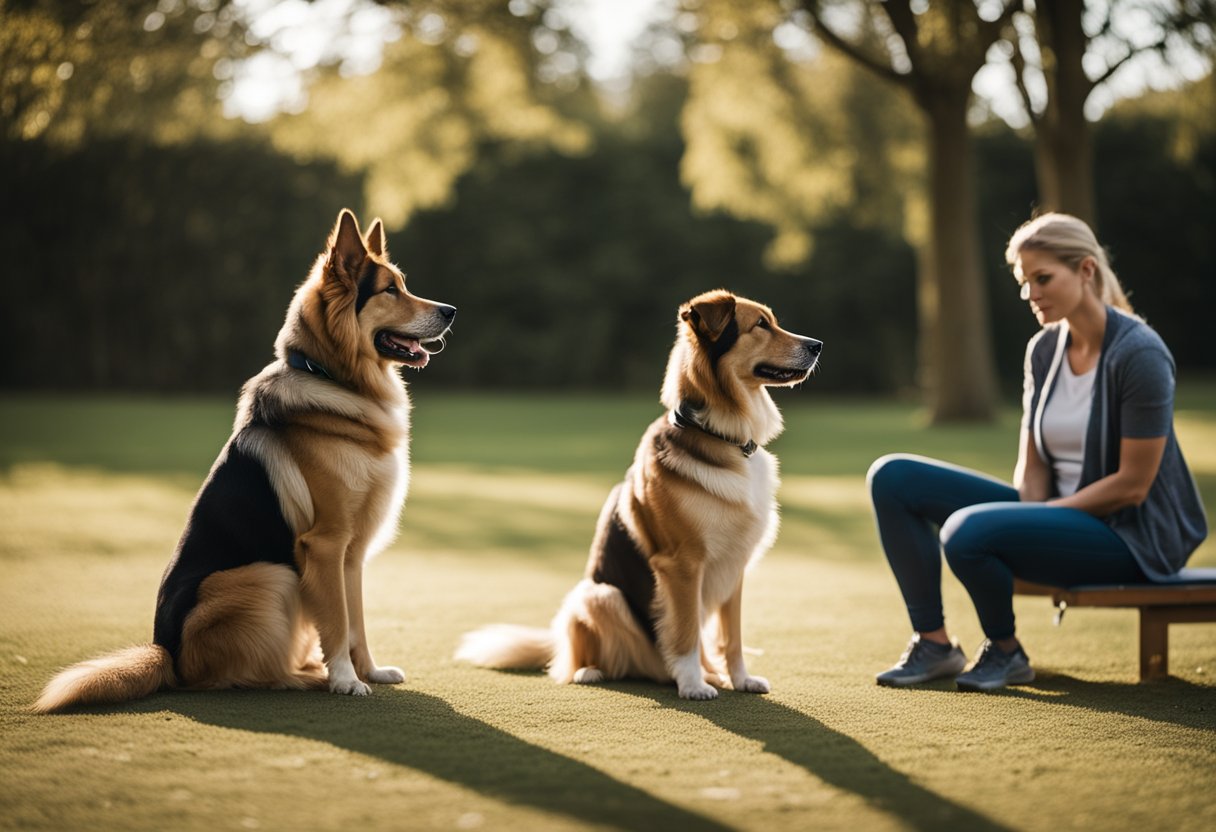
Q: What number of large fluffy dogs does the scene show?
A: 2